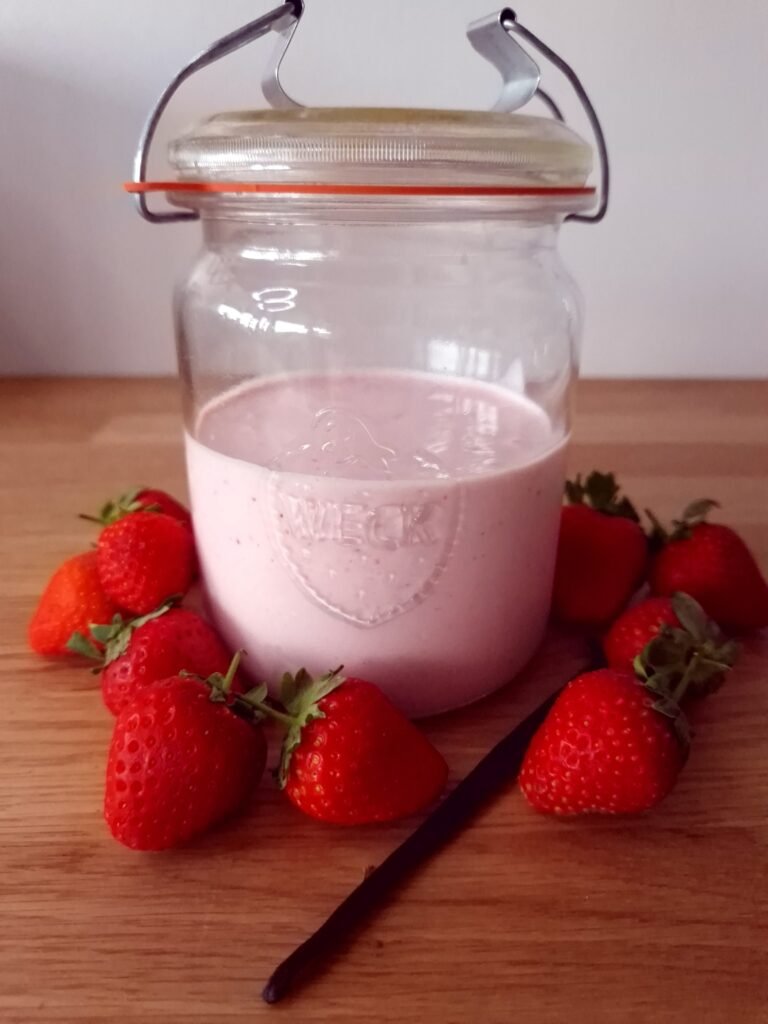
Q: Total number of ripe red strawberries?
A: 10